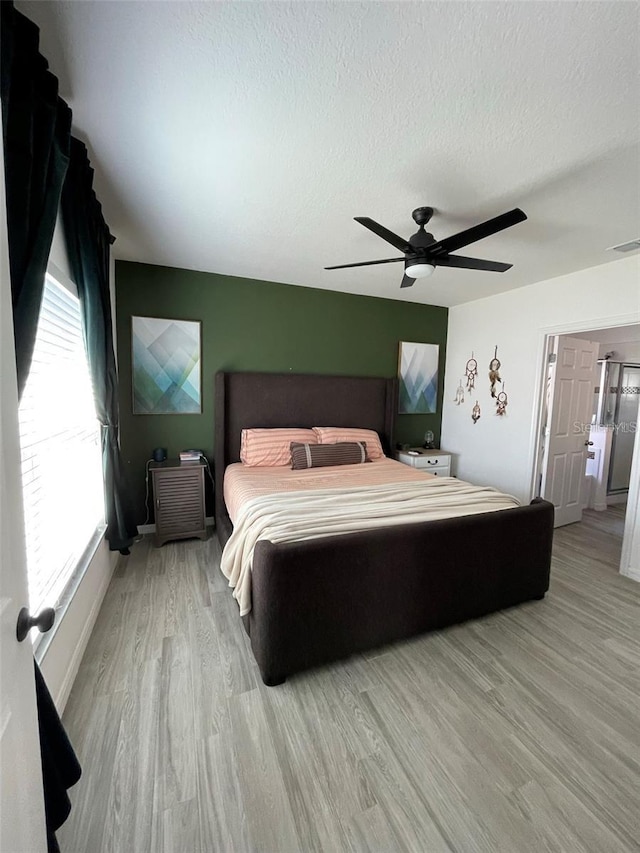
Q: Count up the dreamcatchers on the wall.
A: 5